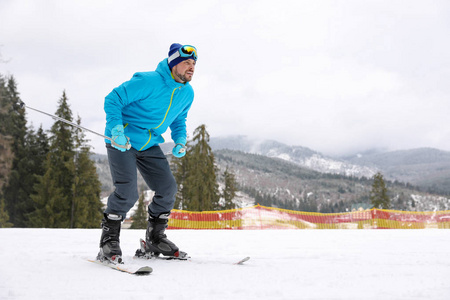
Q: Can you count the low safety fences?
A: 1